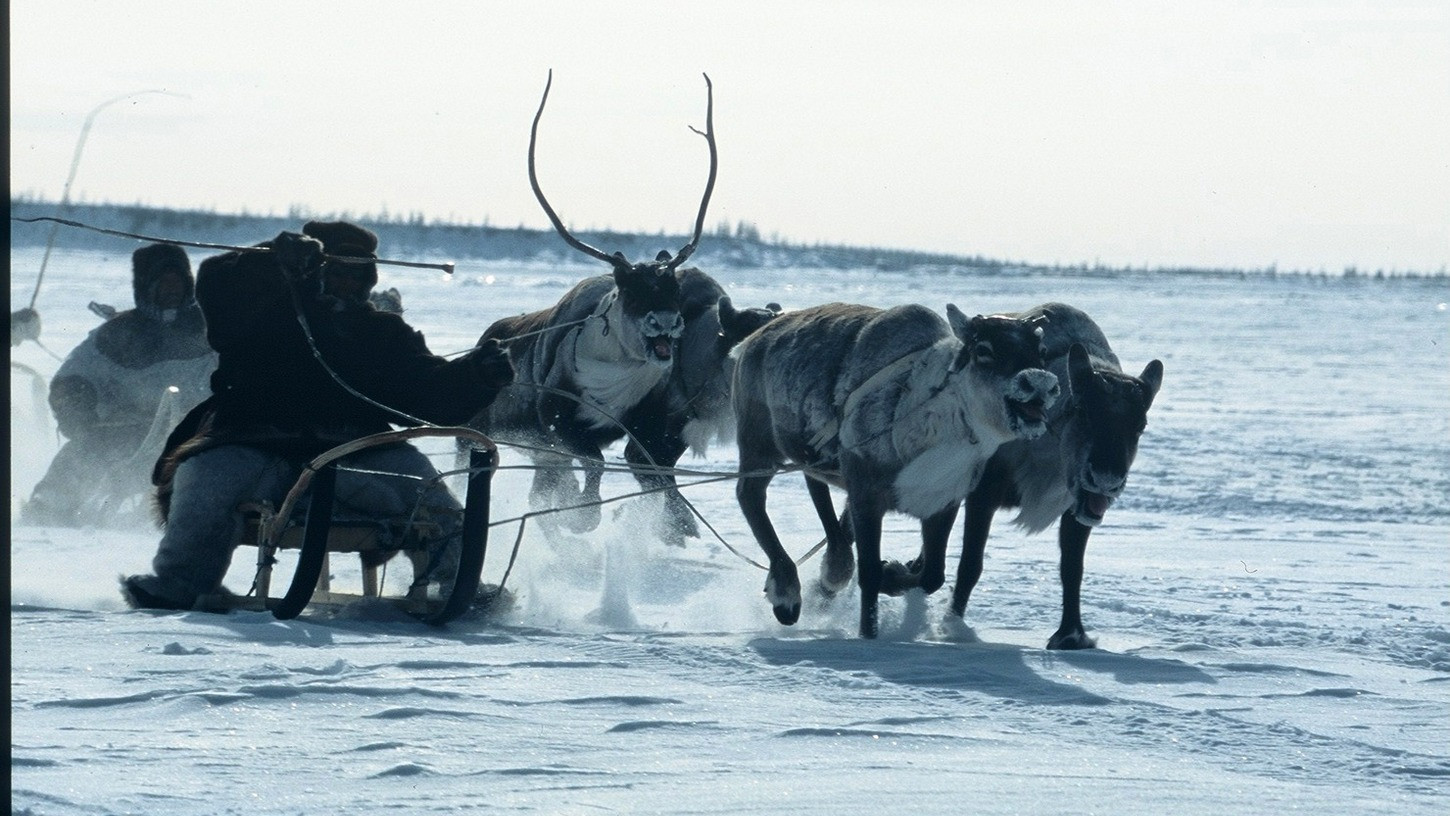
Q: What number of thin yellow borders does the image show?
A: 0